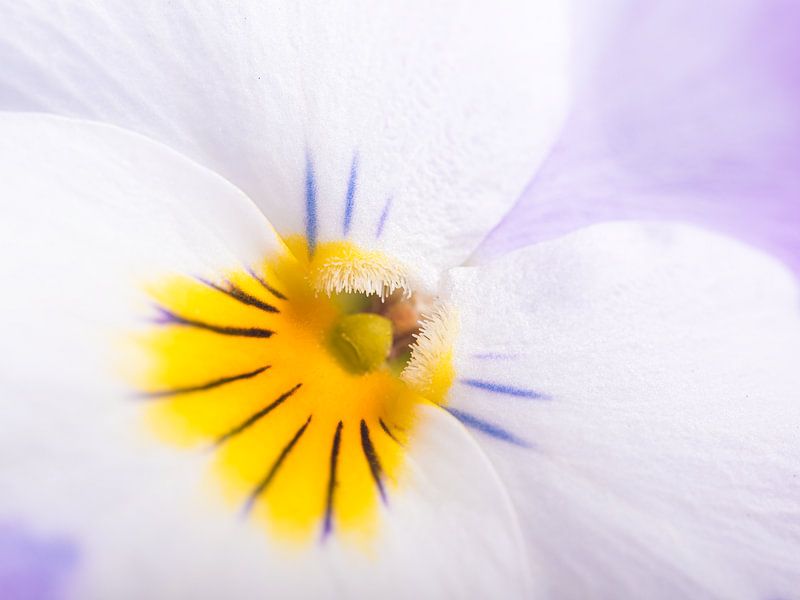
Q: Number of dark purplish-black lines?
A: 9